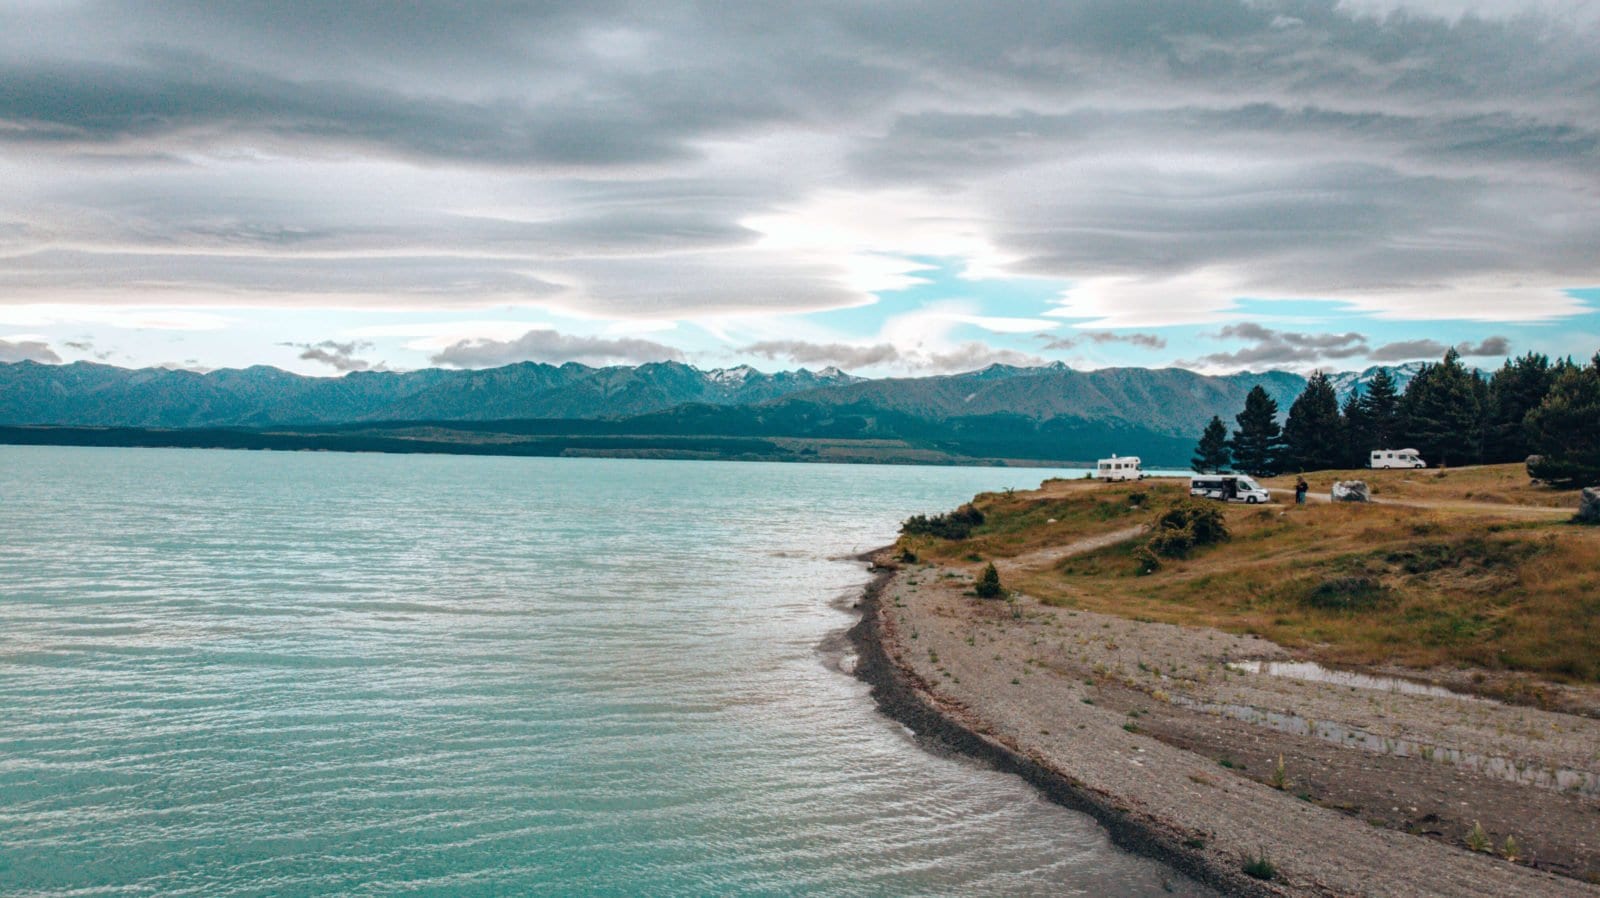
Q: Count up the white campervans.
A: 3